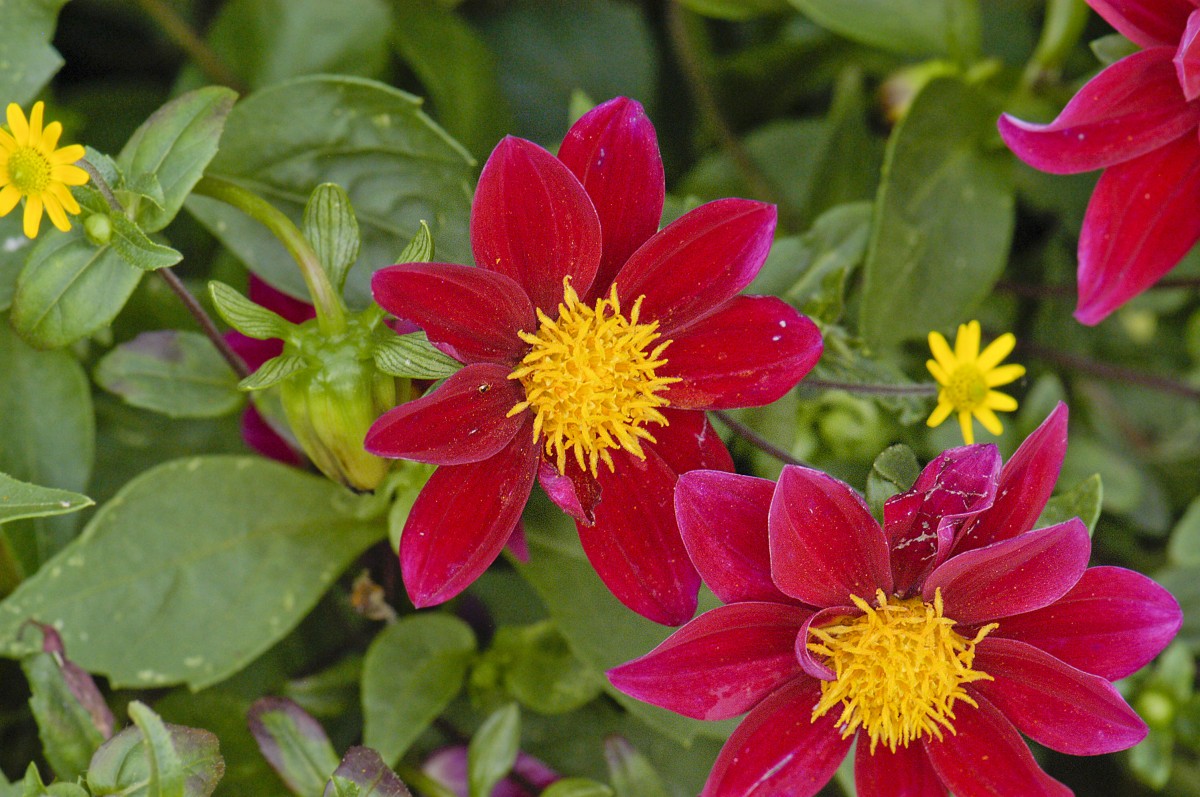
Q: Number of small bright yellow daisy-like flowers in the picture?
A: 2